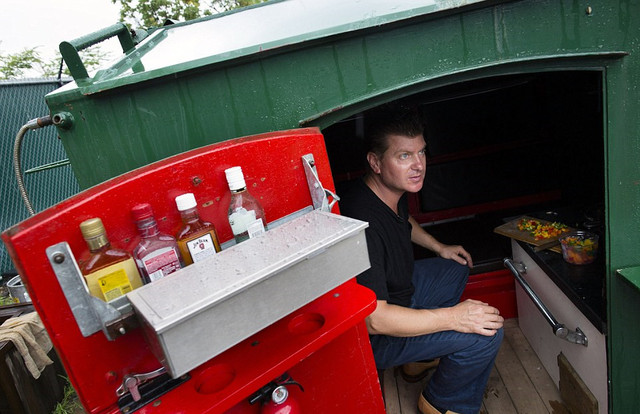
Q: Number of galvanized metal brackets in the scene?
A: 2